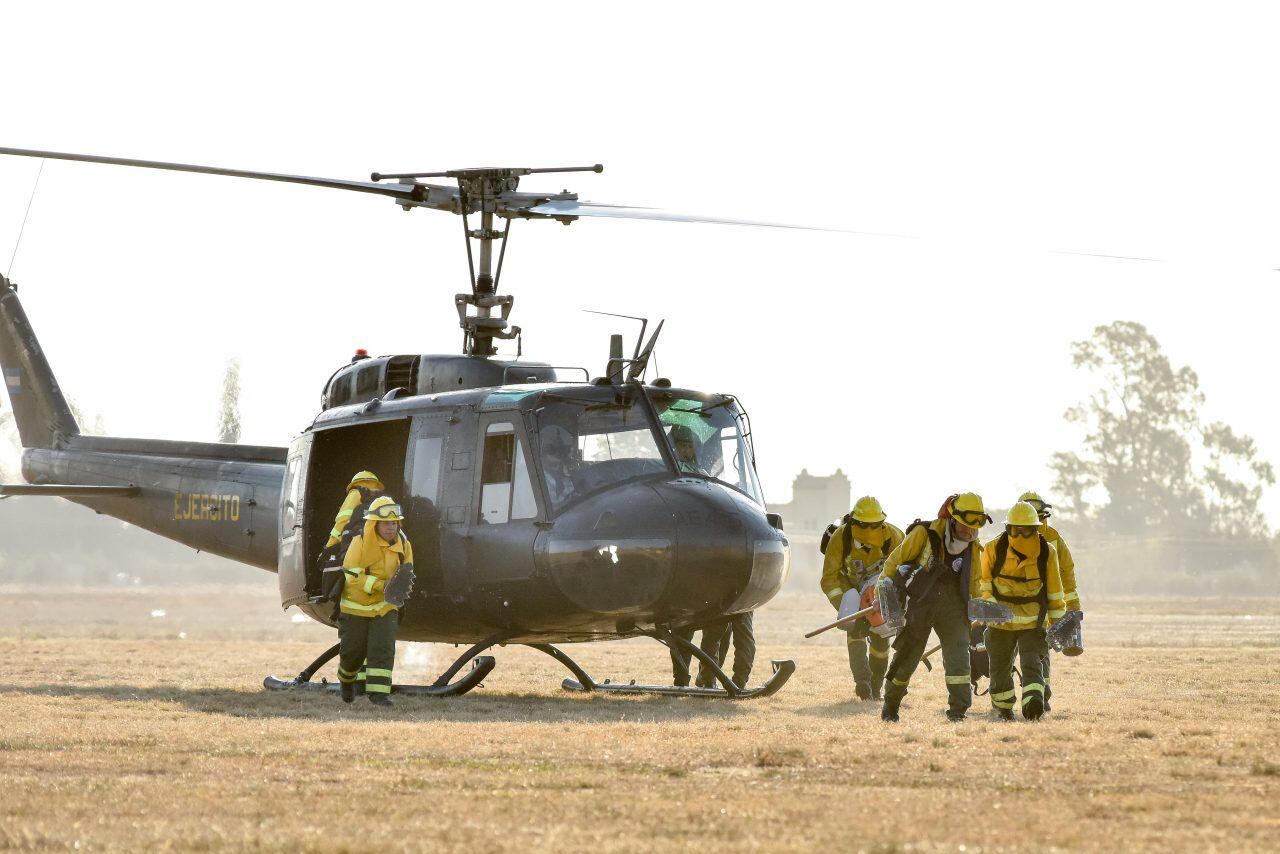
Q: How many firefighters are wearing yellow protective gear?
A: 6